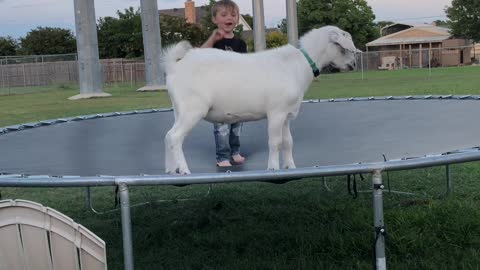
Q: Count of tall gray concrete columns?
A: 4